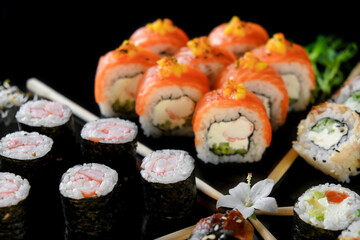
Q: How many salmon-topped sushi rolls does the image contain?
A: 8